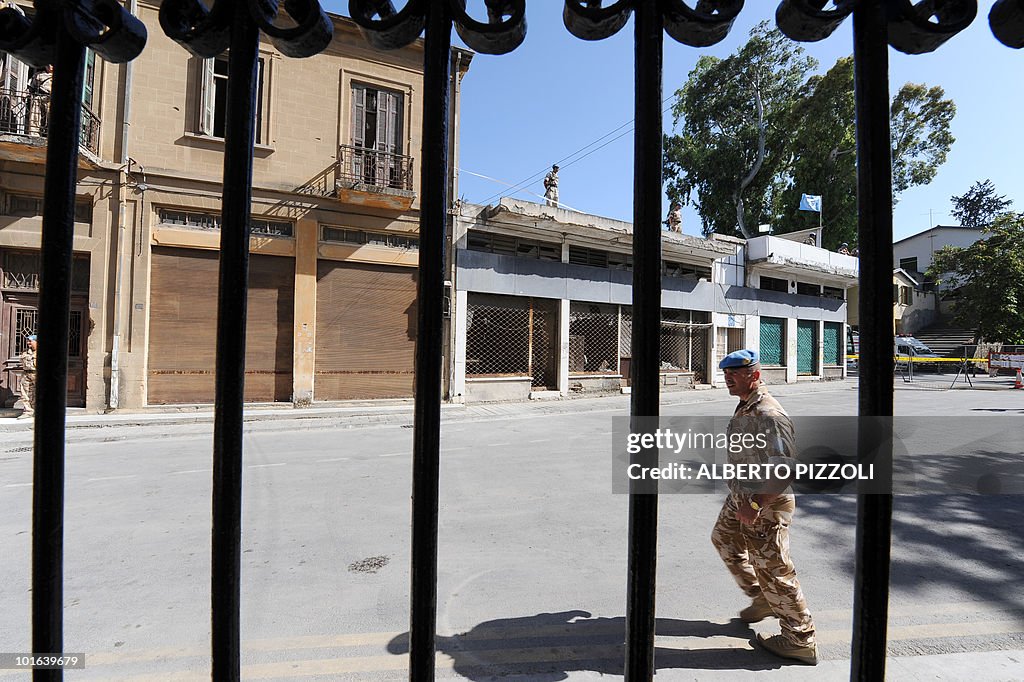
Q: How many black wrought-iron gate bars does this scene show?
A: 5